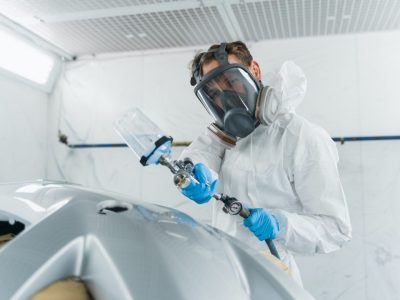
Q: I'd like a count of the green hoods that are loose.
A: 0